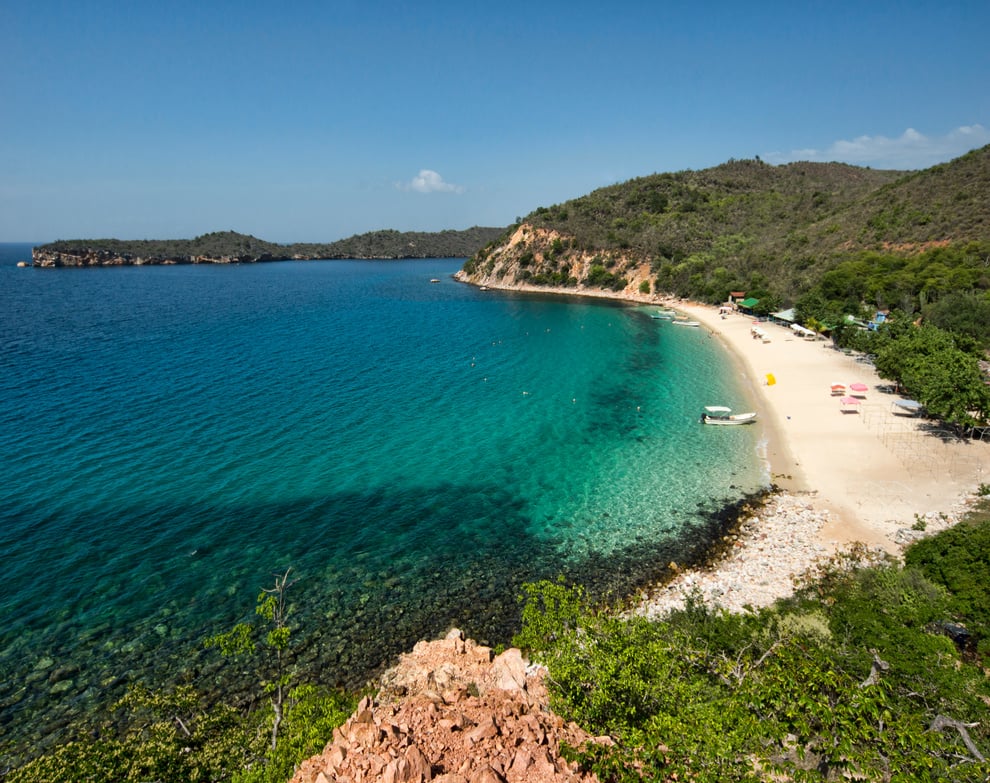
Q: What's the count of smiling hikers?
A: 0